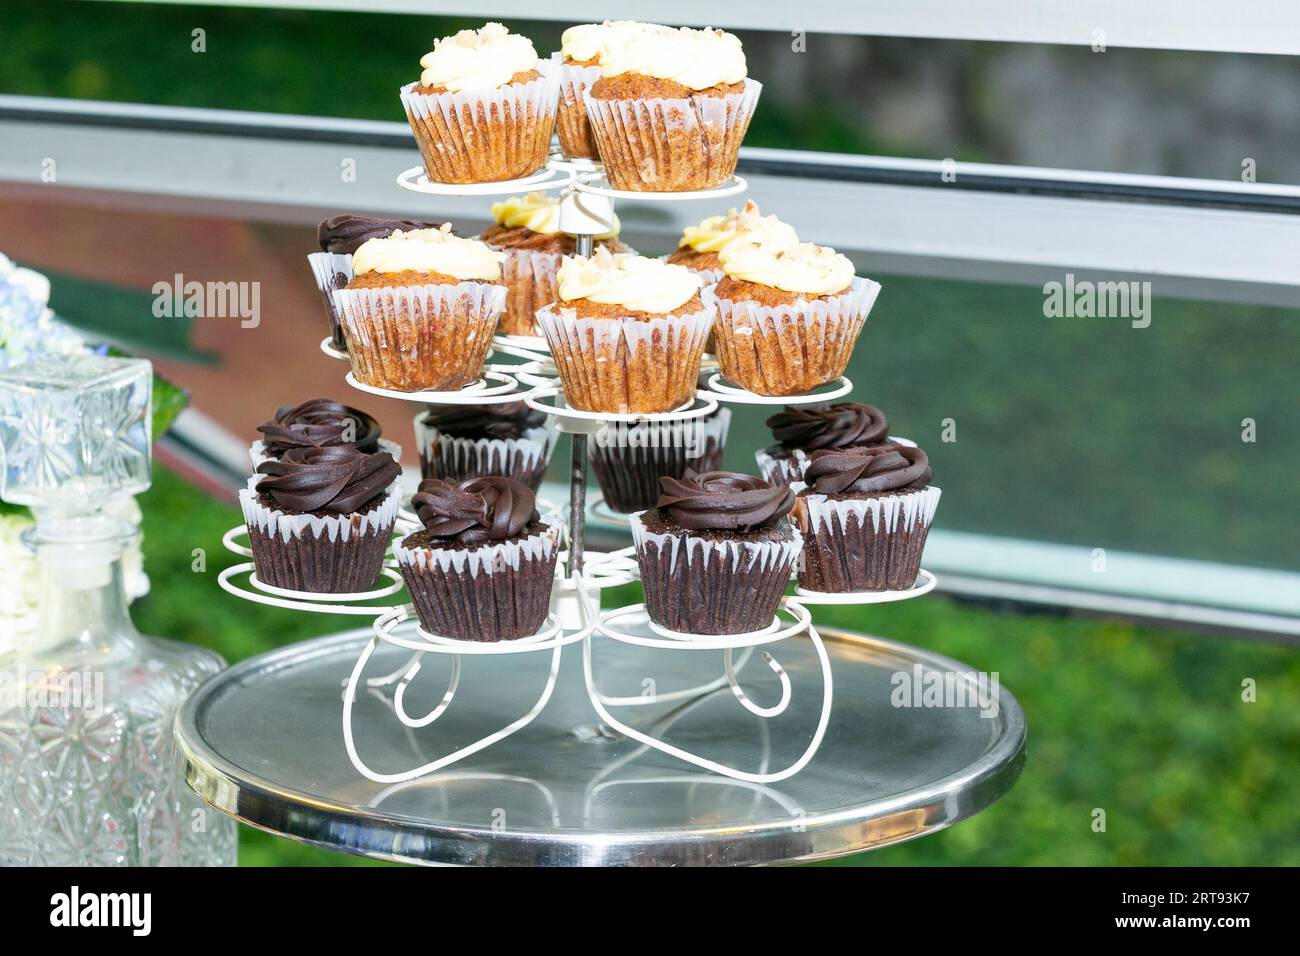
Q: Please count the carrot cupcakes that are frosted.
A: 8